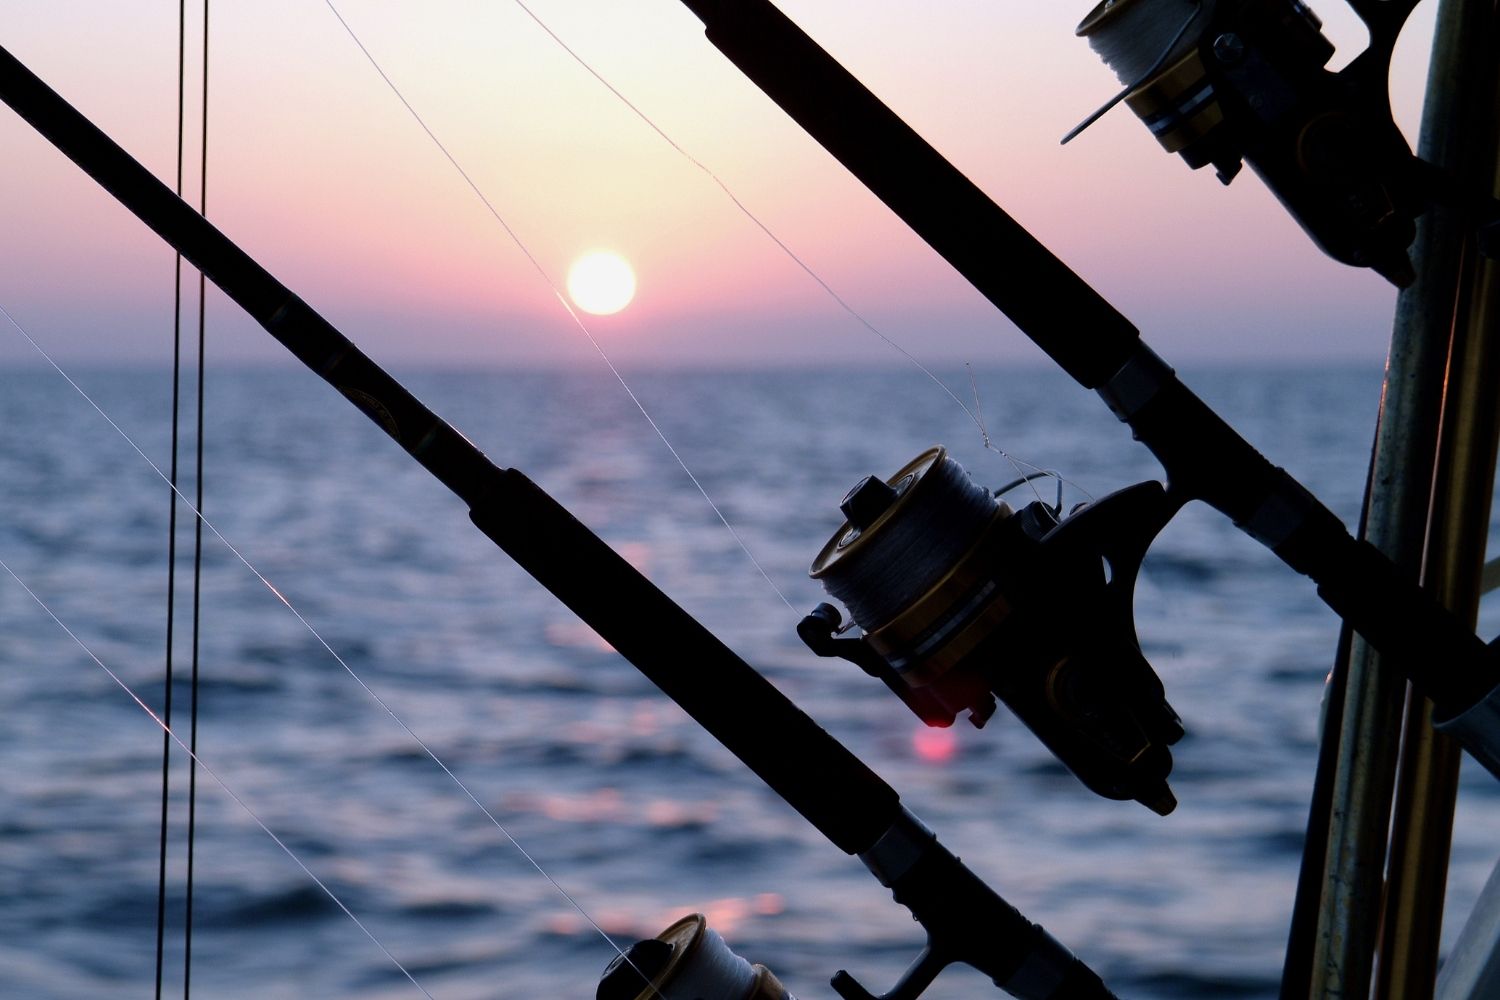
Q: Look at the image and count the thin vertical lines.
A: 2